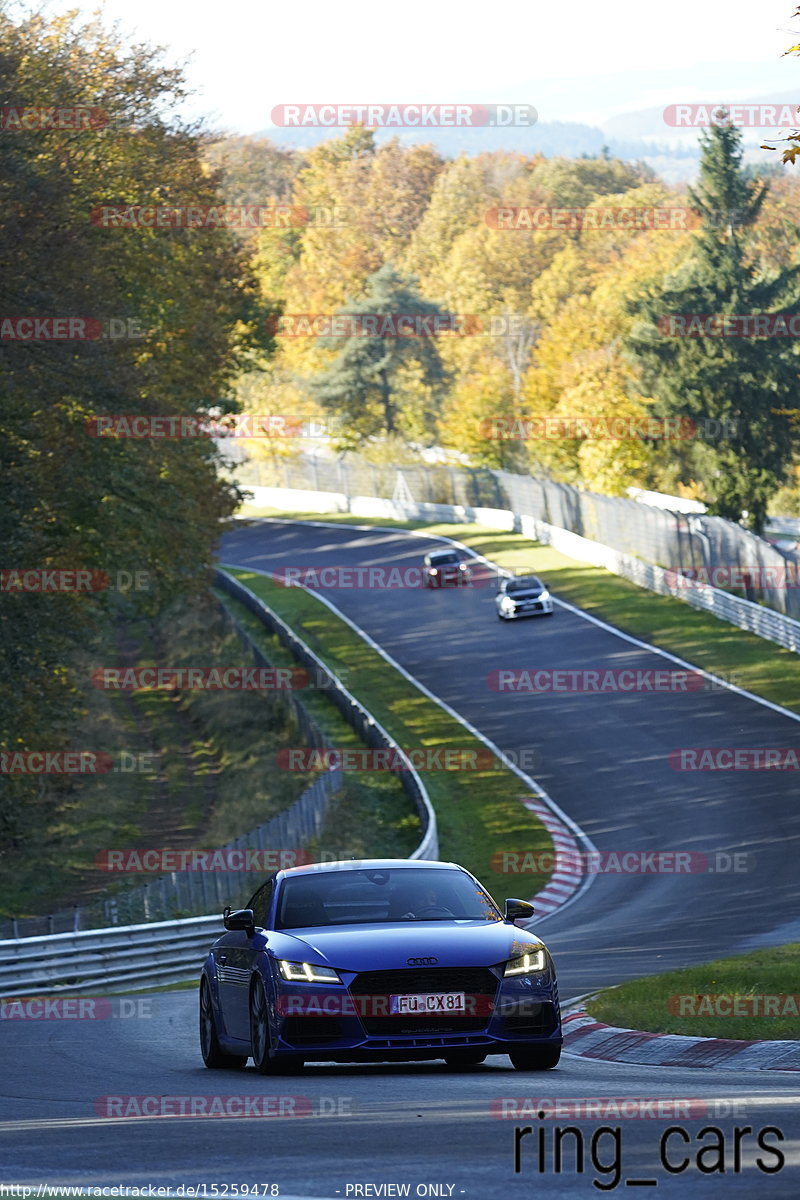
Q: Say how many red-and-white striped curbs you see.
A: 2